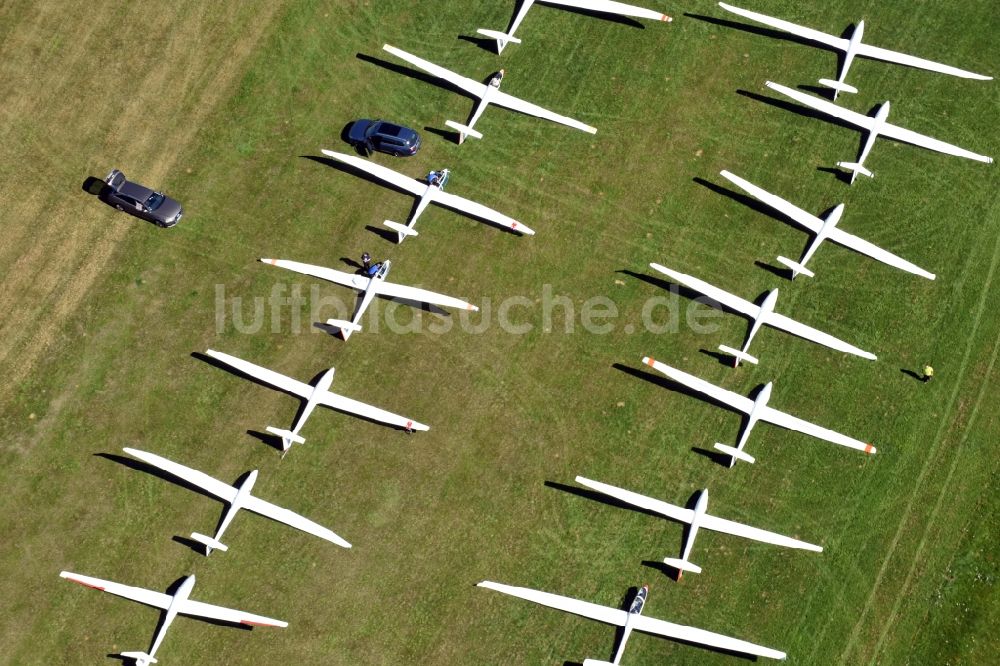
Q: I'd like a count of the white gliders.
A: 14